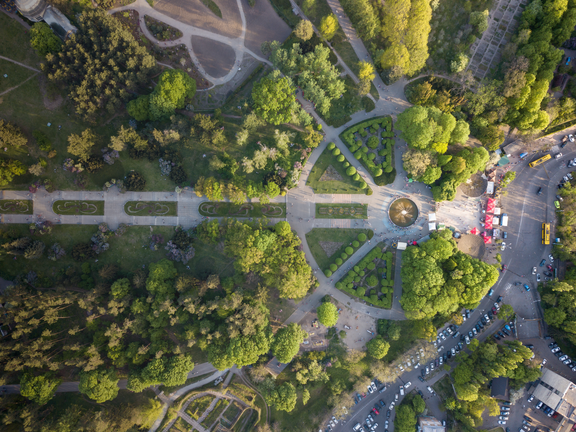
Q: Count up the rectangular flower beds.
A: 5